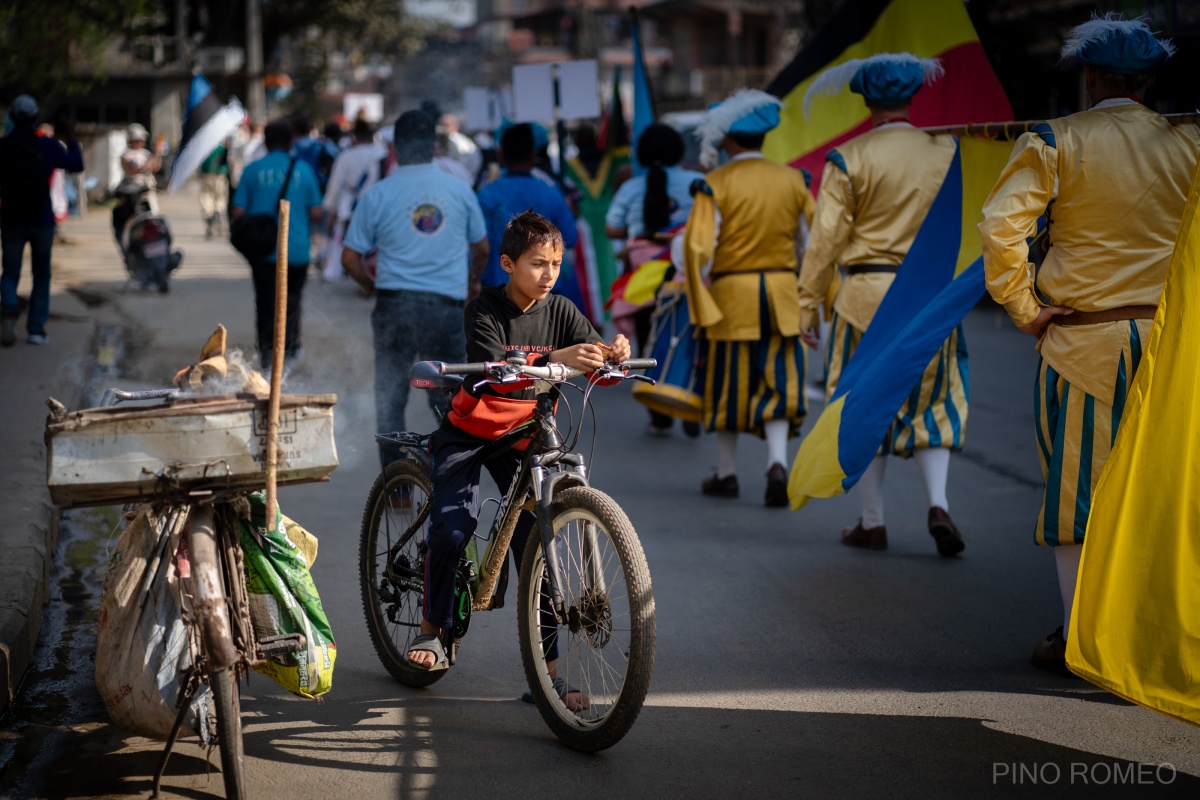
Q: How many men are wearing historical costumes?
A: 3